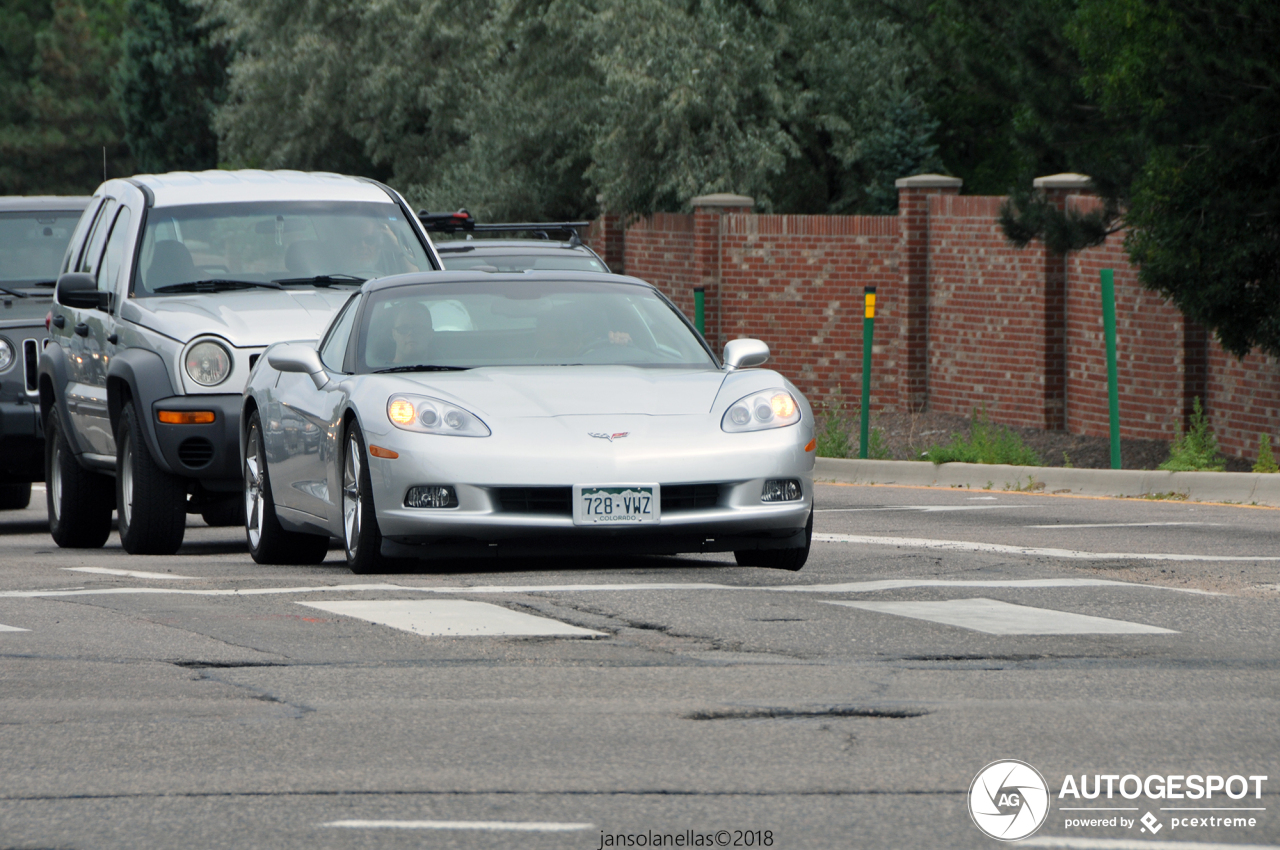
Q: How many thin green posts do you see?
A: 3